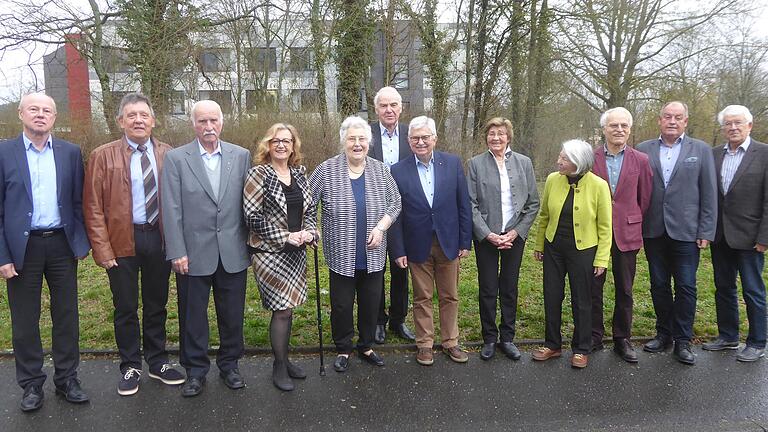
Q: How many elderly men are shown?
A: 8